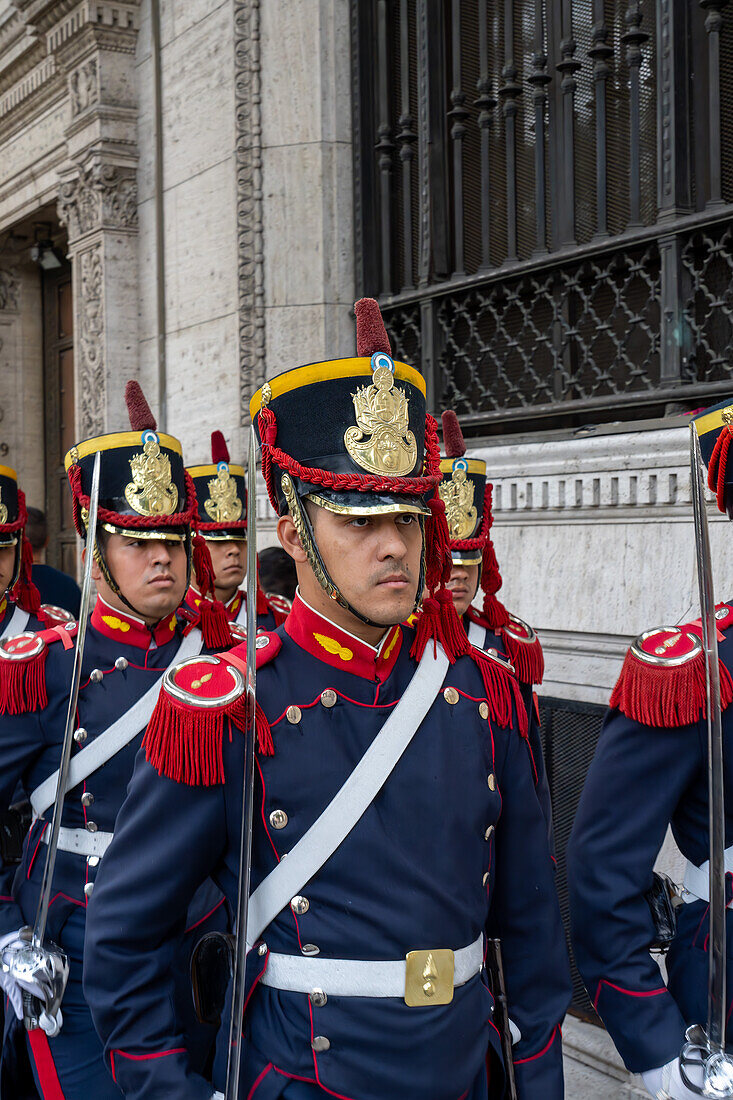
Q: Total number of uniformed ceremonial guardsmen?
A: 6